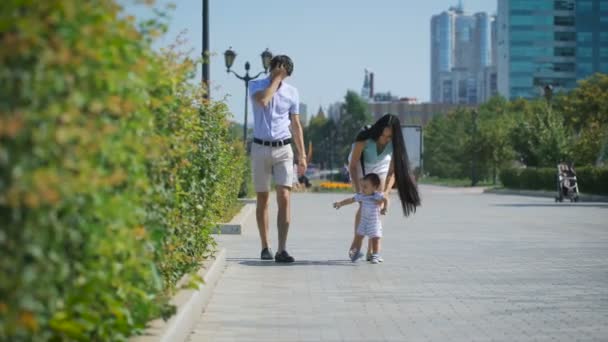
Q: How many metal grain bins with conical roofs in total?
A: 0